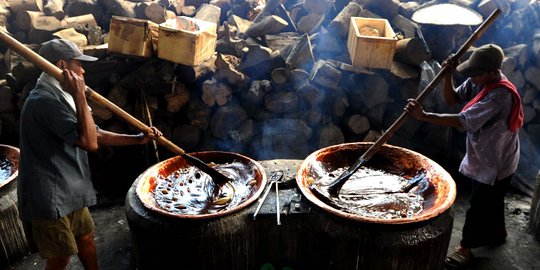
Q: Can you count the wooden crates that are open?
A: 2